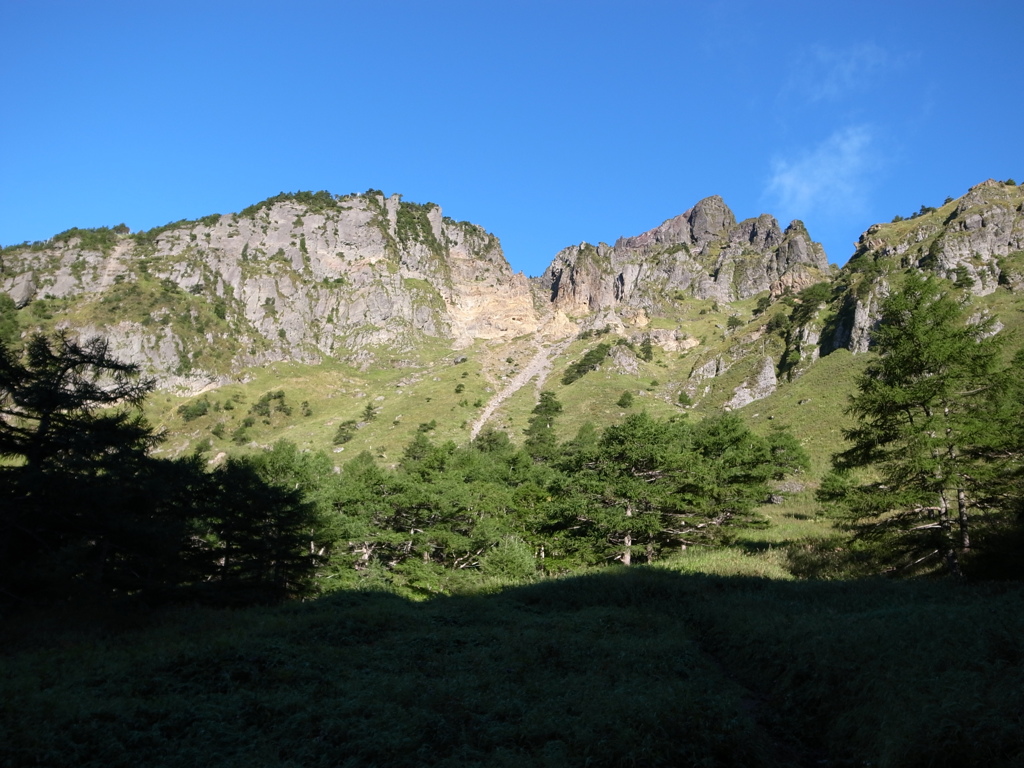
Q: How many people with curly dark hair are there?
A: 0